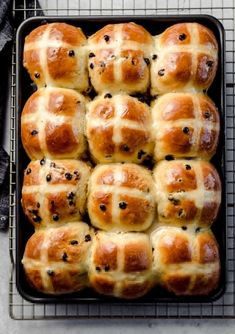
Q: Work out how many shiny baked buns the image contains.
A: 12